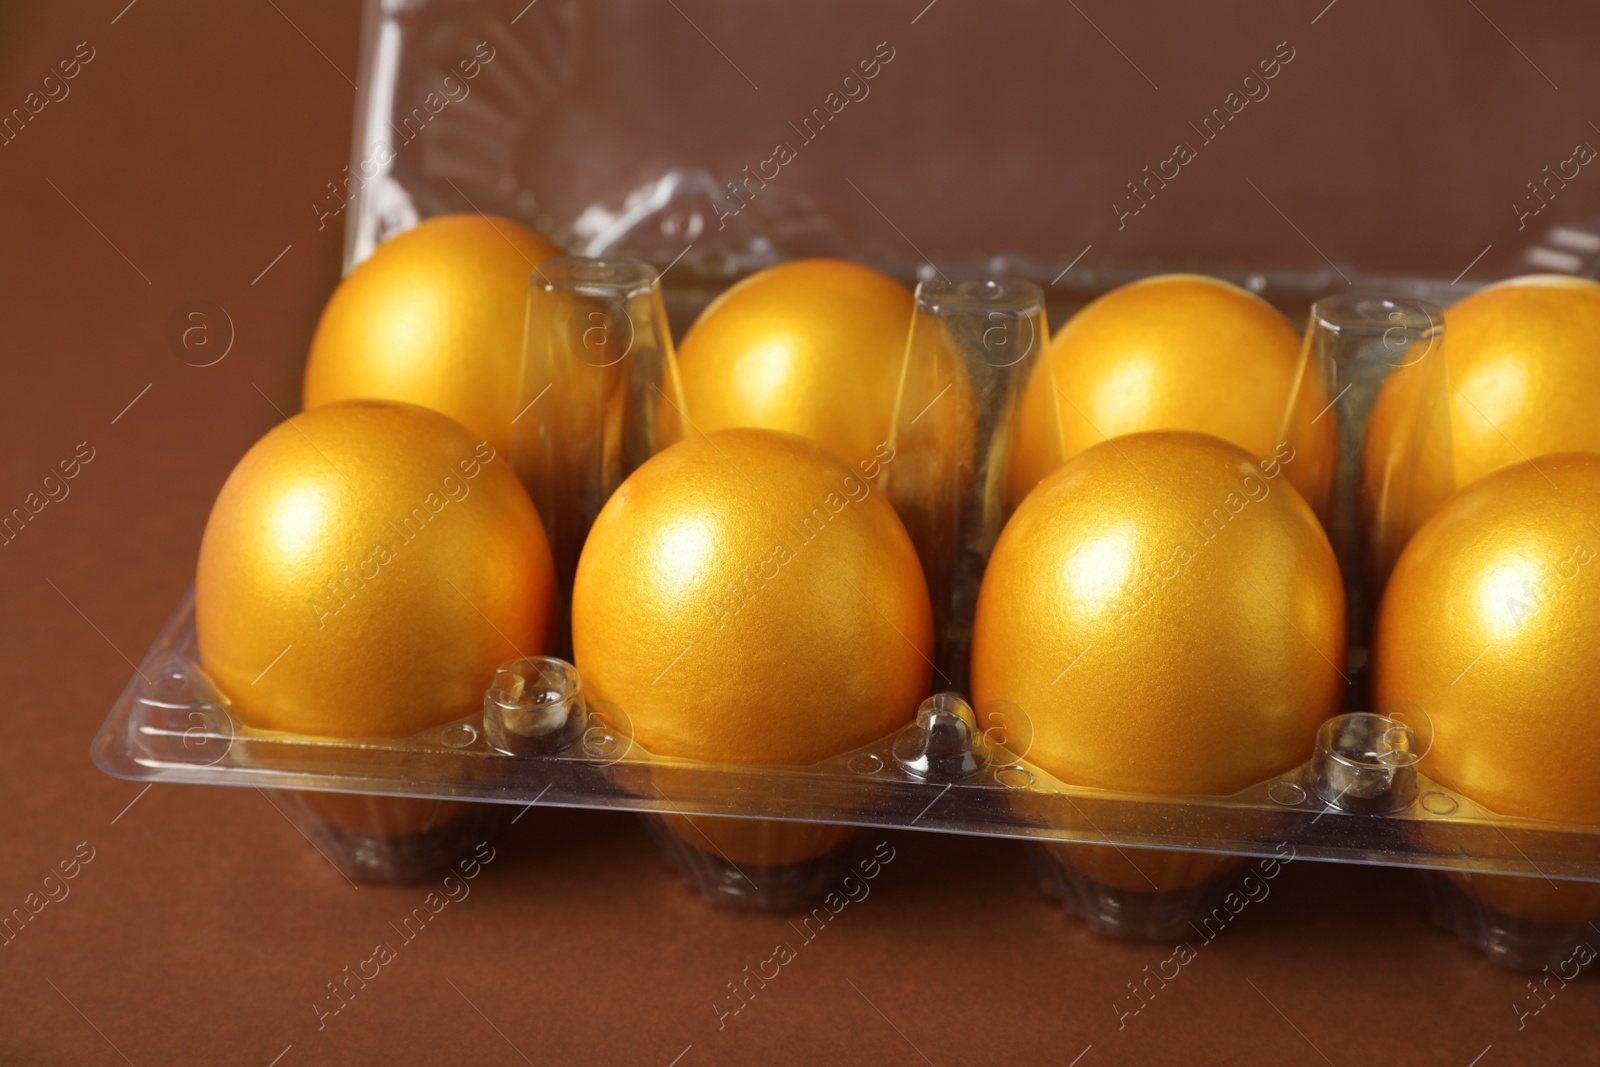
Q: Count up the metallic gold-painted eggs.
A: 8